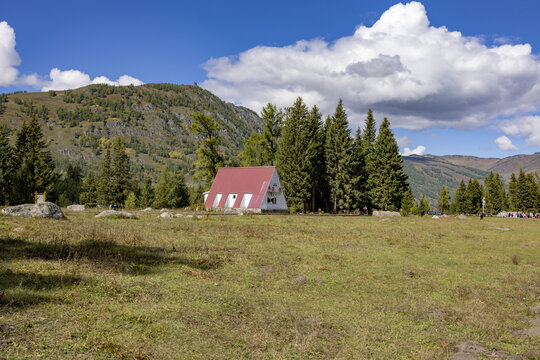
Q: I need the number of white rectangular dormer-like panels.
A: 3